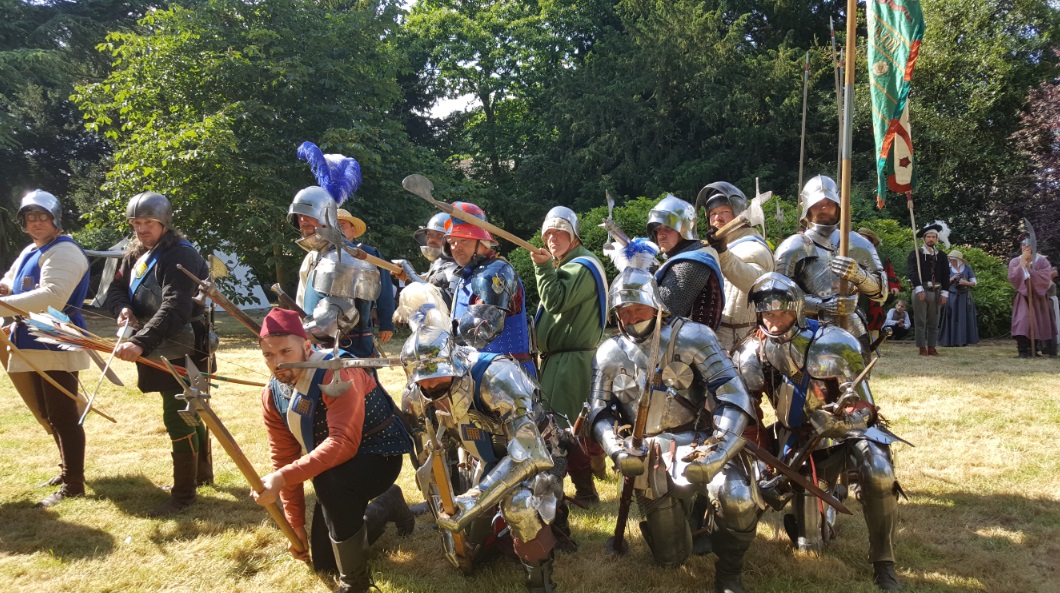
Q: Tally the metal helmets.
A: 12